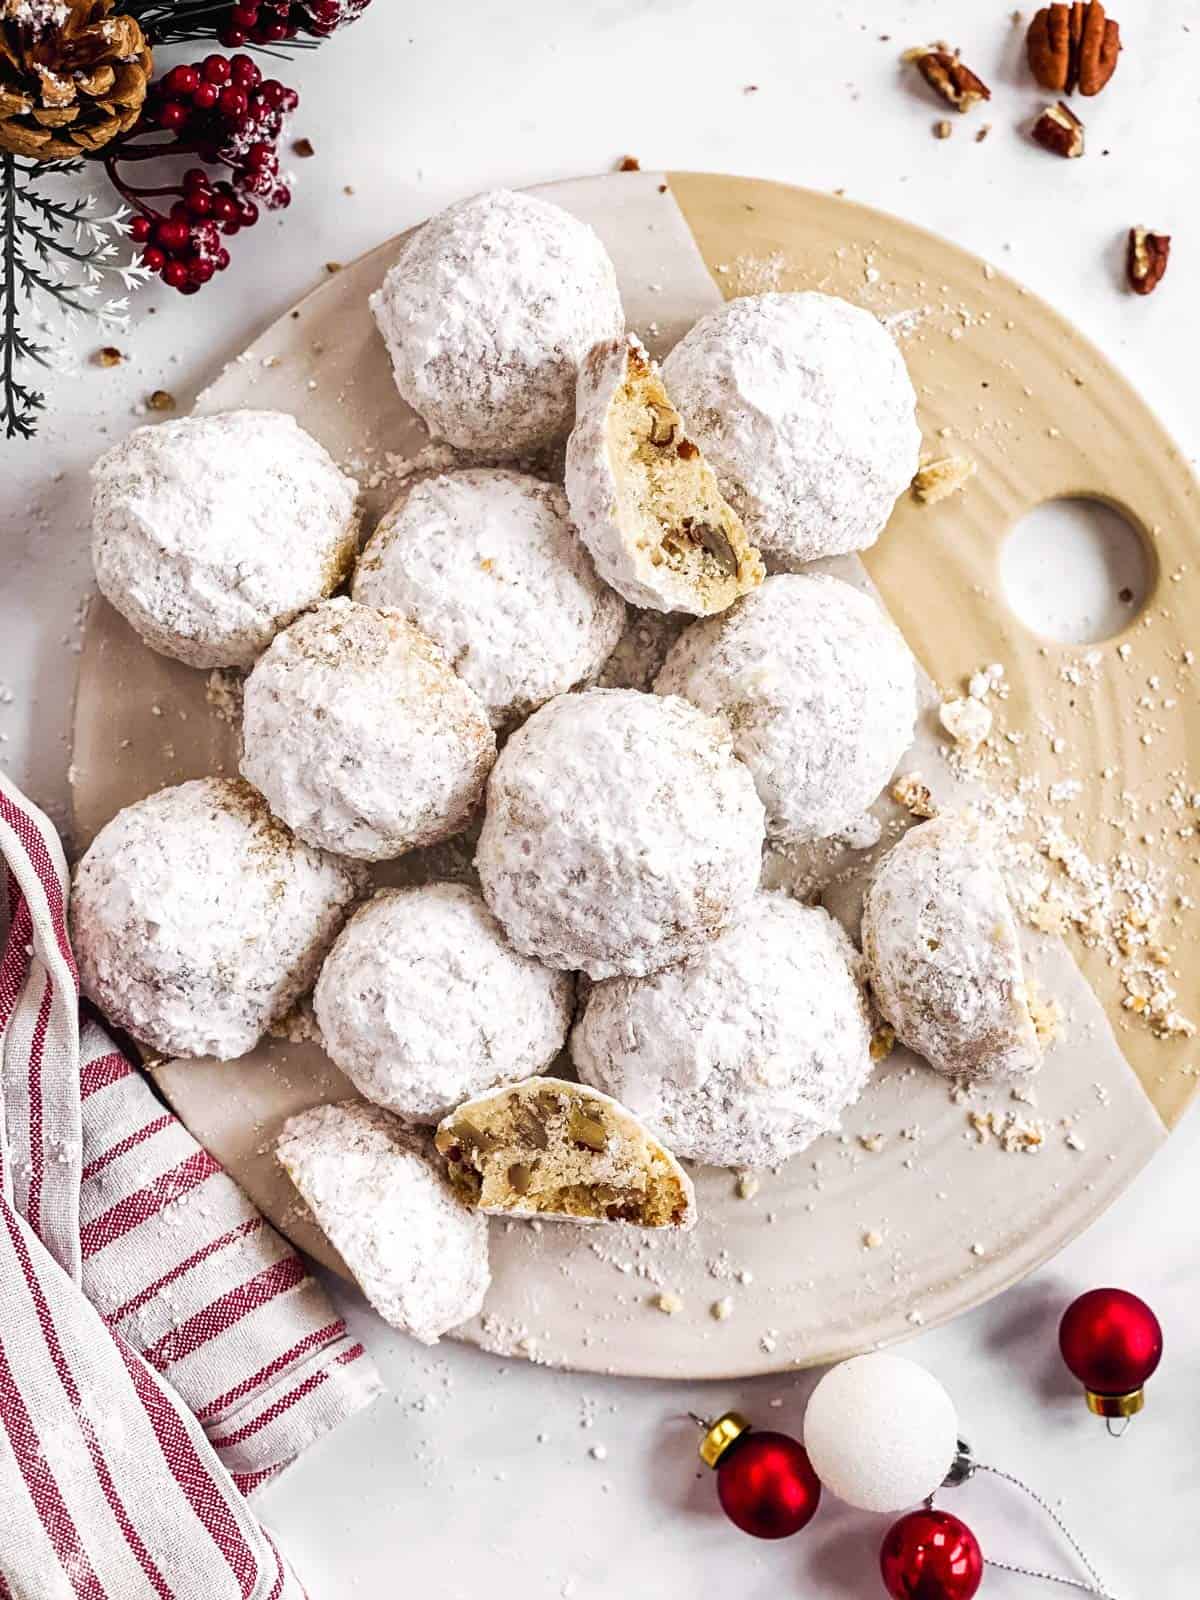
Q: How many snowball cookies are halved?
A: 4